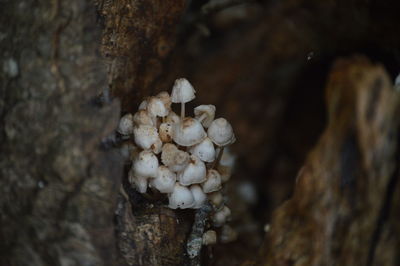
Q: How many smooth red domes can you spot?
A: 0